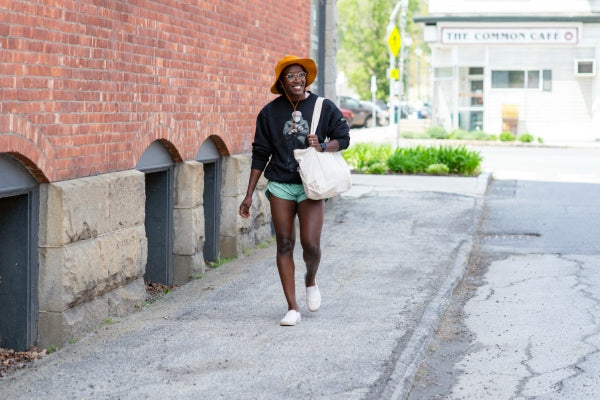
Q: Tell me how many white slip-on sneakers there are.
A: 2